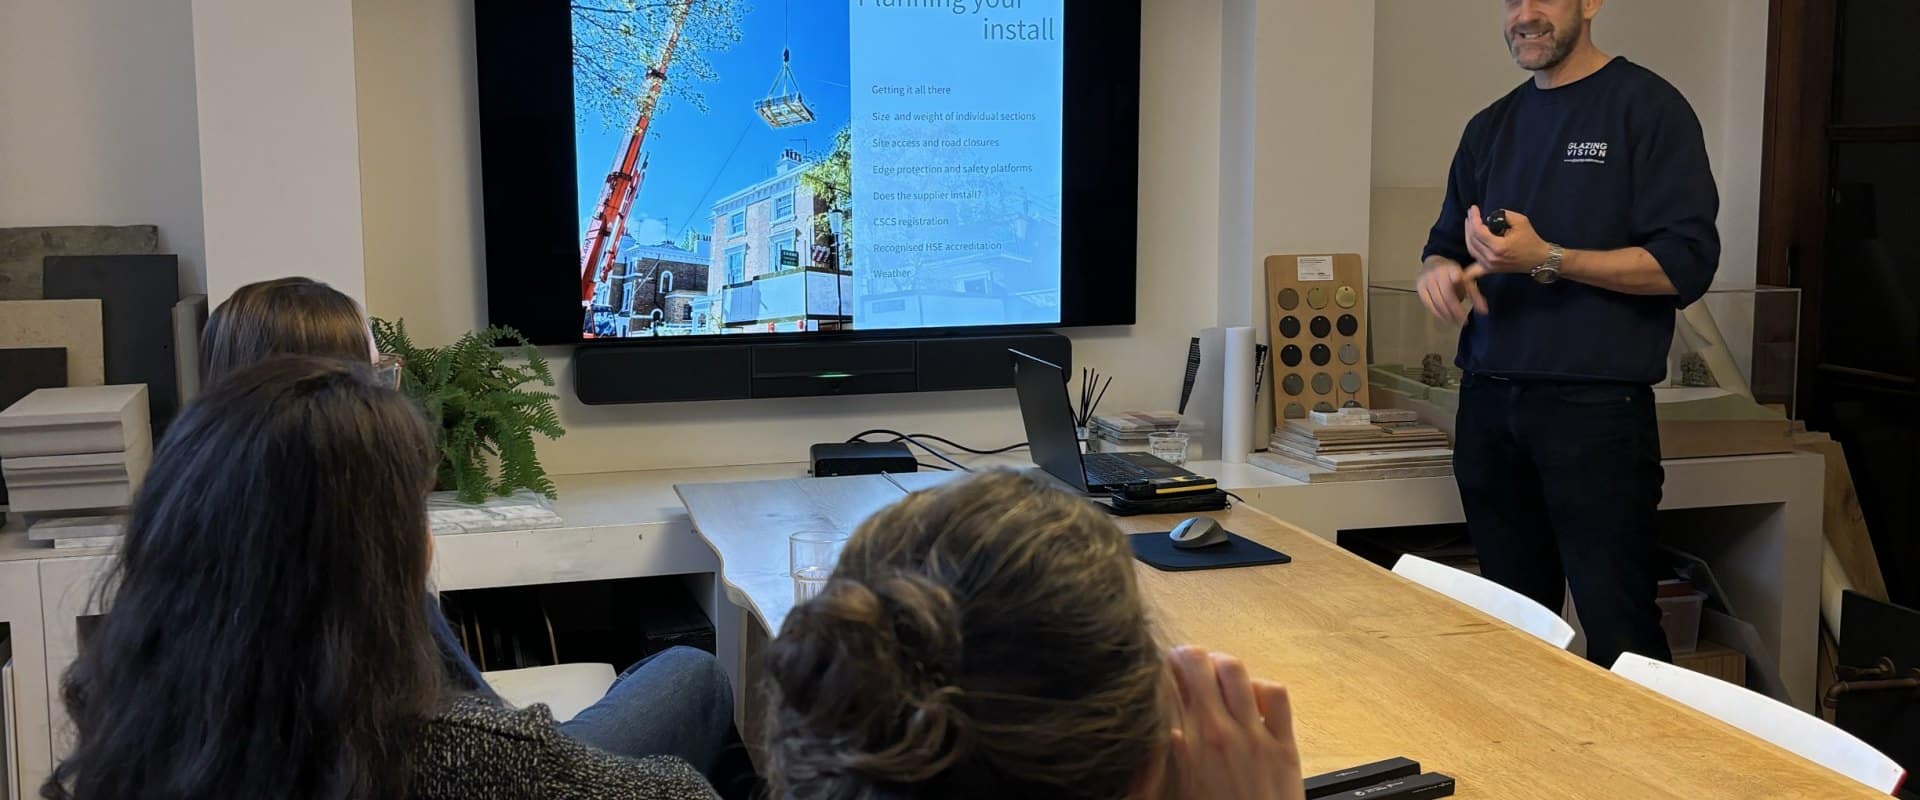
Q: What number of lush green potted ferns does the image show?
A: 1